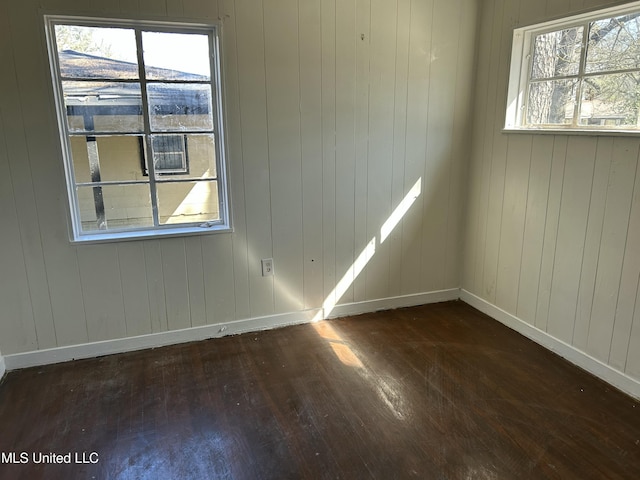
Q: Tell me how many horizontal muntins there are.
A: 4